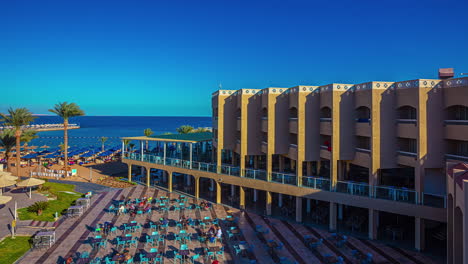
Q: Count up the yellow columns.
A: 7